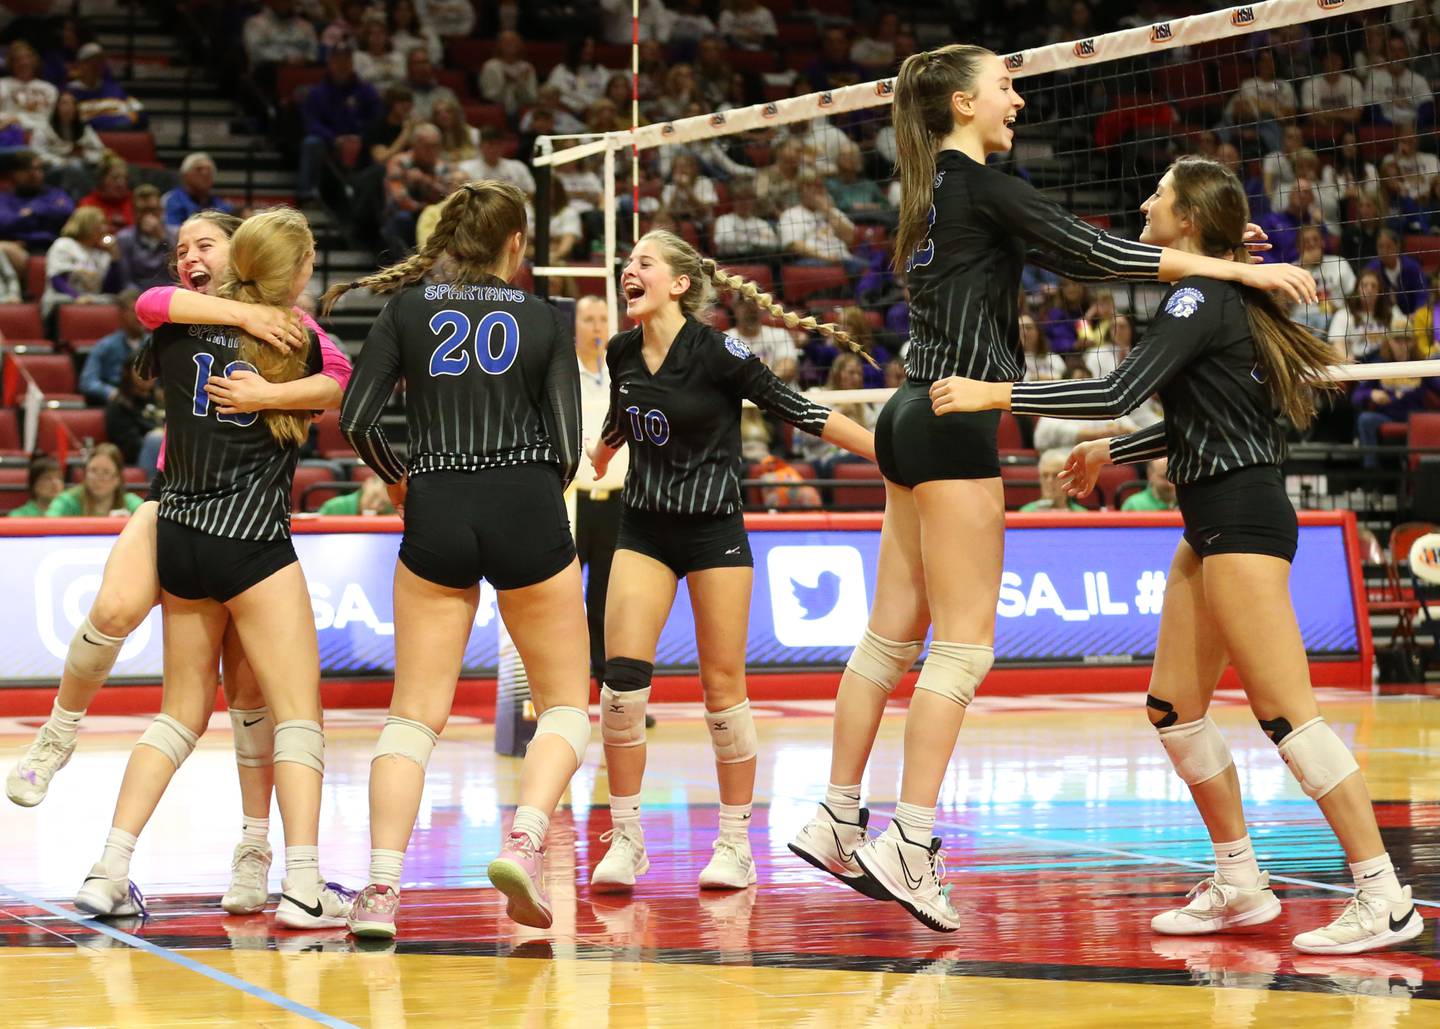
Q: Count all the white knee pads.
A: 12